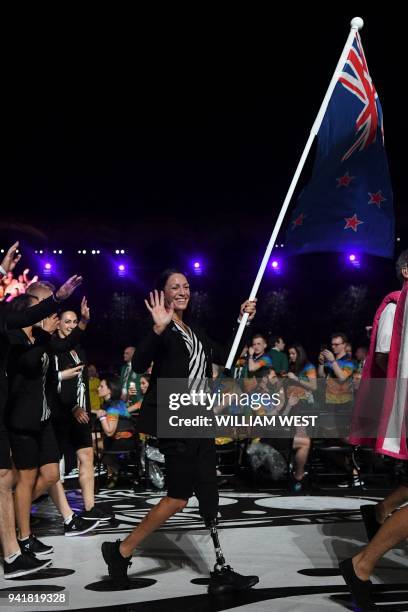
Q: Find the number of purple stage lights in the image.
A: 5